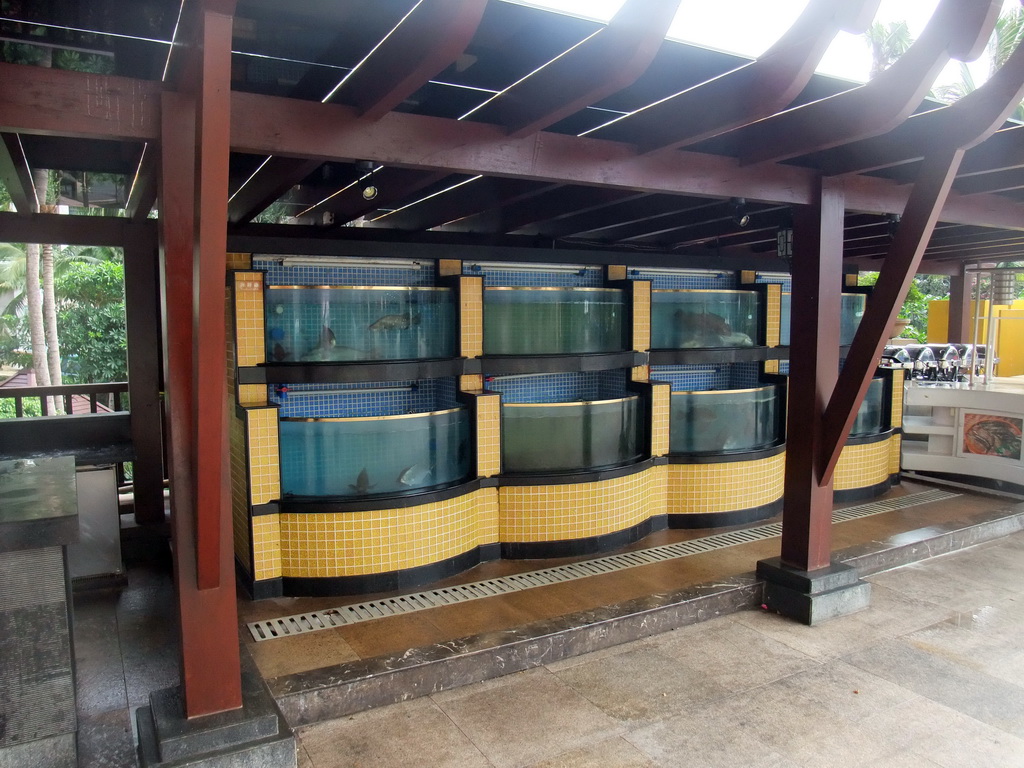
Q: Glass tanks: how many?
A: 8